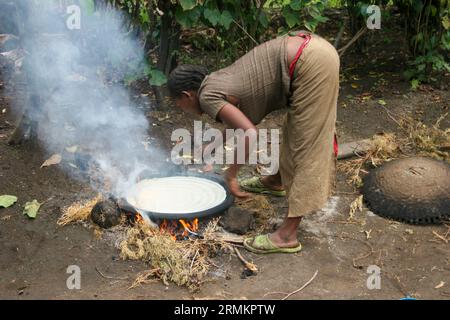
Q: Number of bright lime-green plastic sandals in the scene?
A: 2